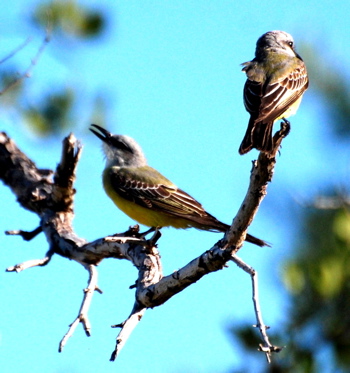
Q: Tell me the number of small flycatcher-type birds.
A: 2